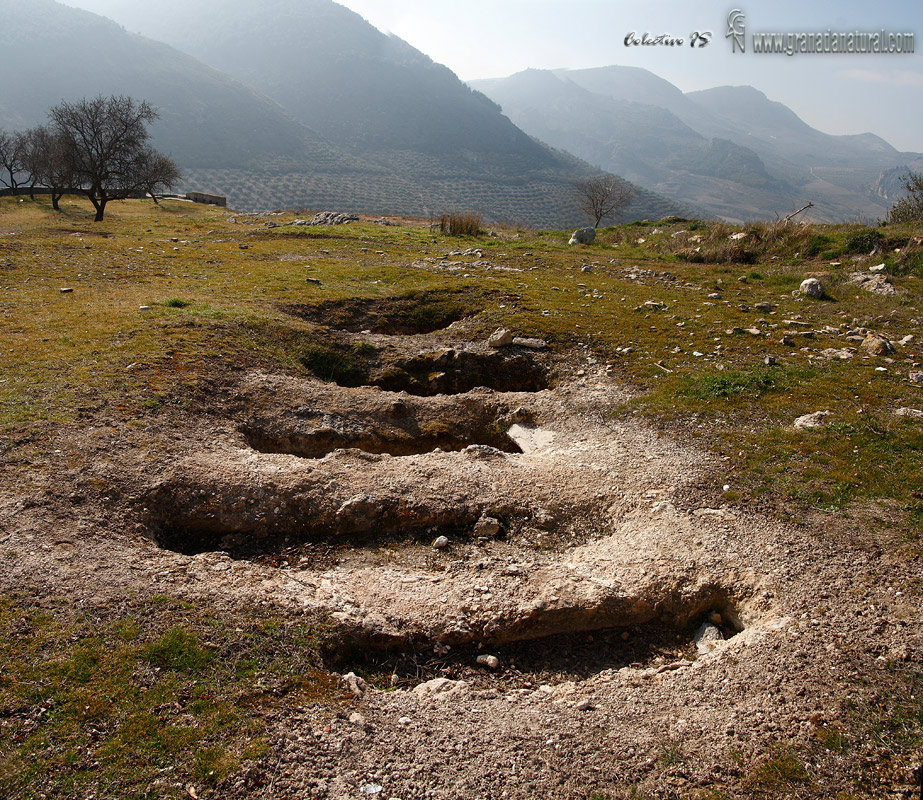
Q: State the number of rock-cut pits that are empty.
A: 5